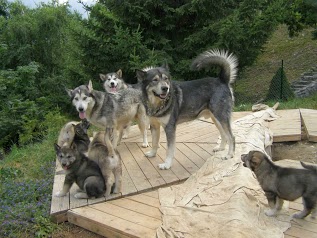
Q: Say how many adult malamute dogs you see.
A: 3